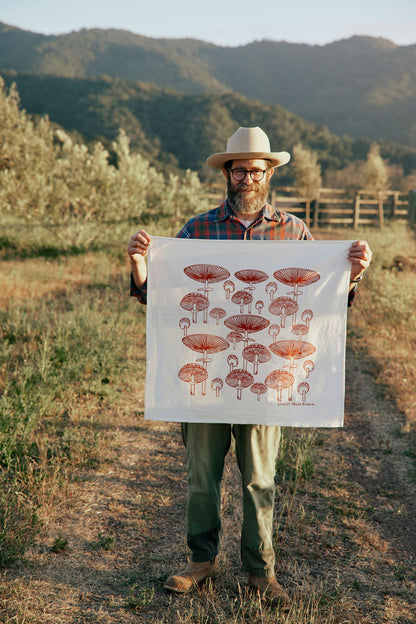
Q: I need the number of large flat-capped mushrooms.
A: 6